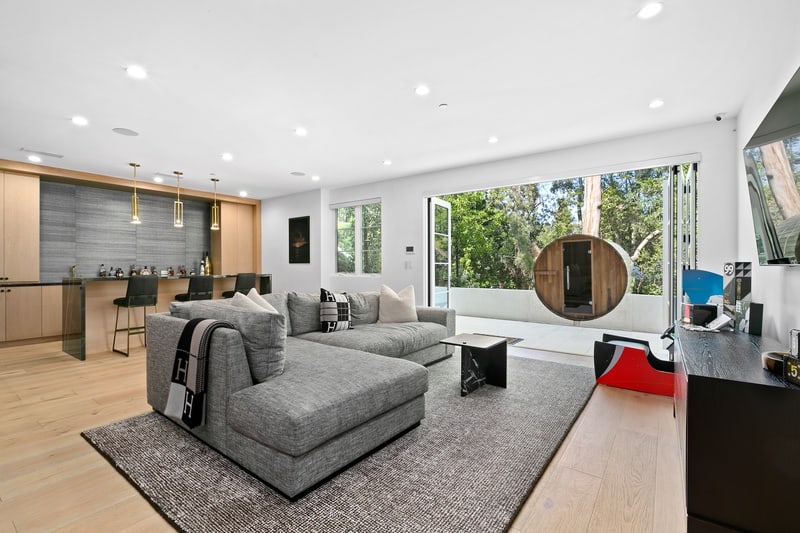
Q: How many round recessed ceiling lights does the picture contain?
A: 13